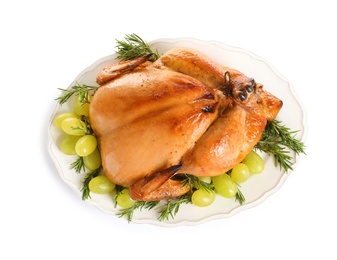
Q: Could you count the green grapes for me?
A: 13